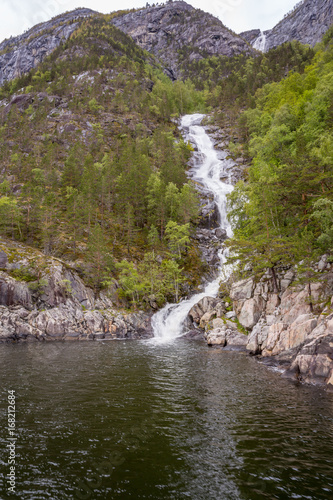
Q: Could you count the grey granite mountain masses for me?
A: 3